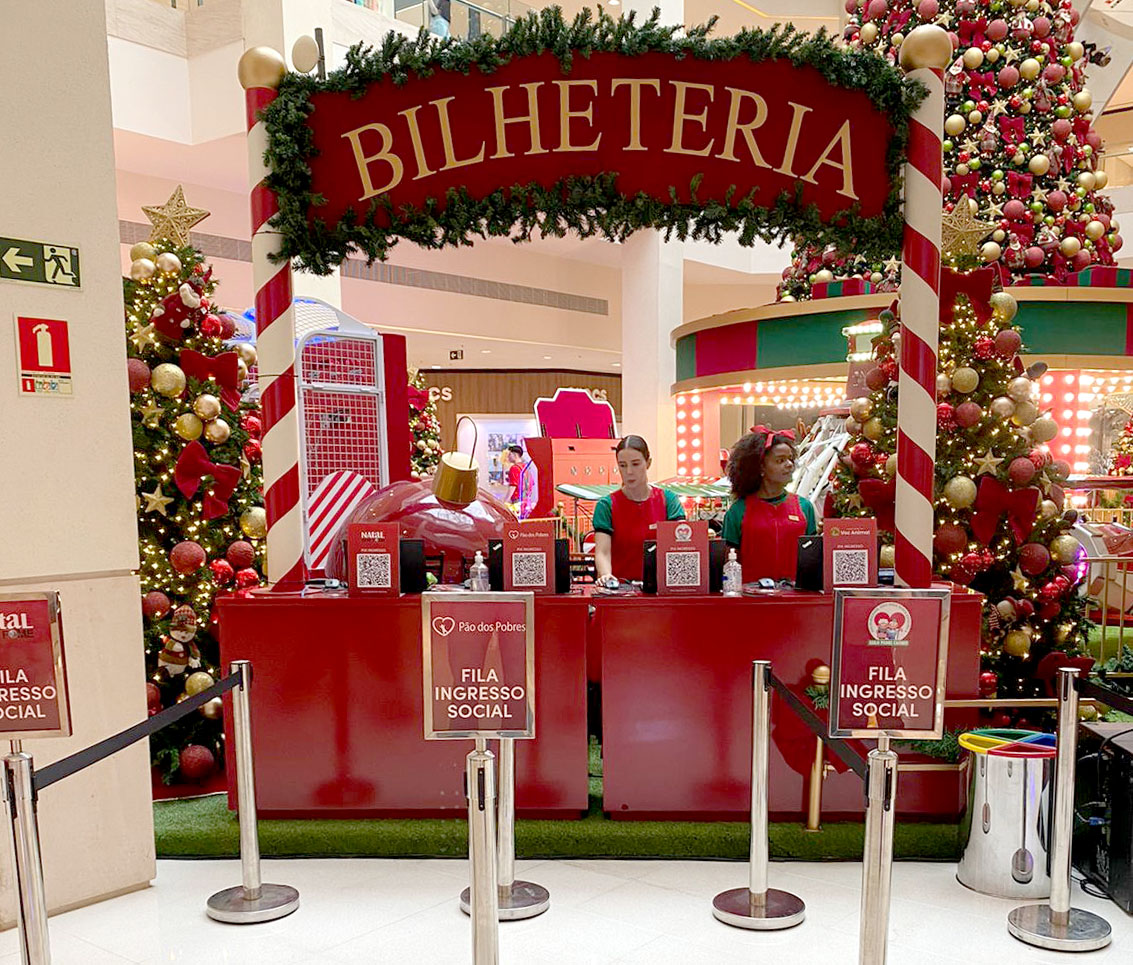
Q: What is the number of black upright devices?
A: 4